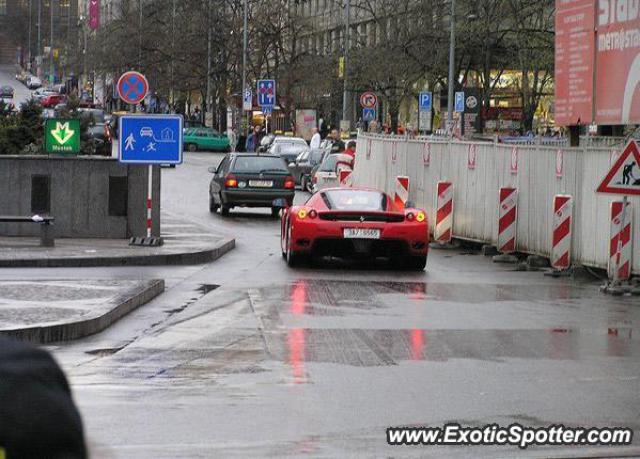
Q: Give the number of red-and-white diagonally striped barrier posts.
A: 6